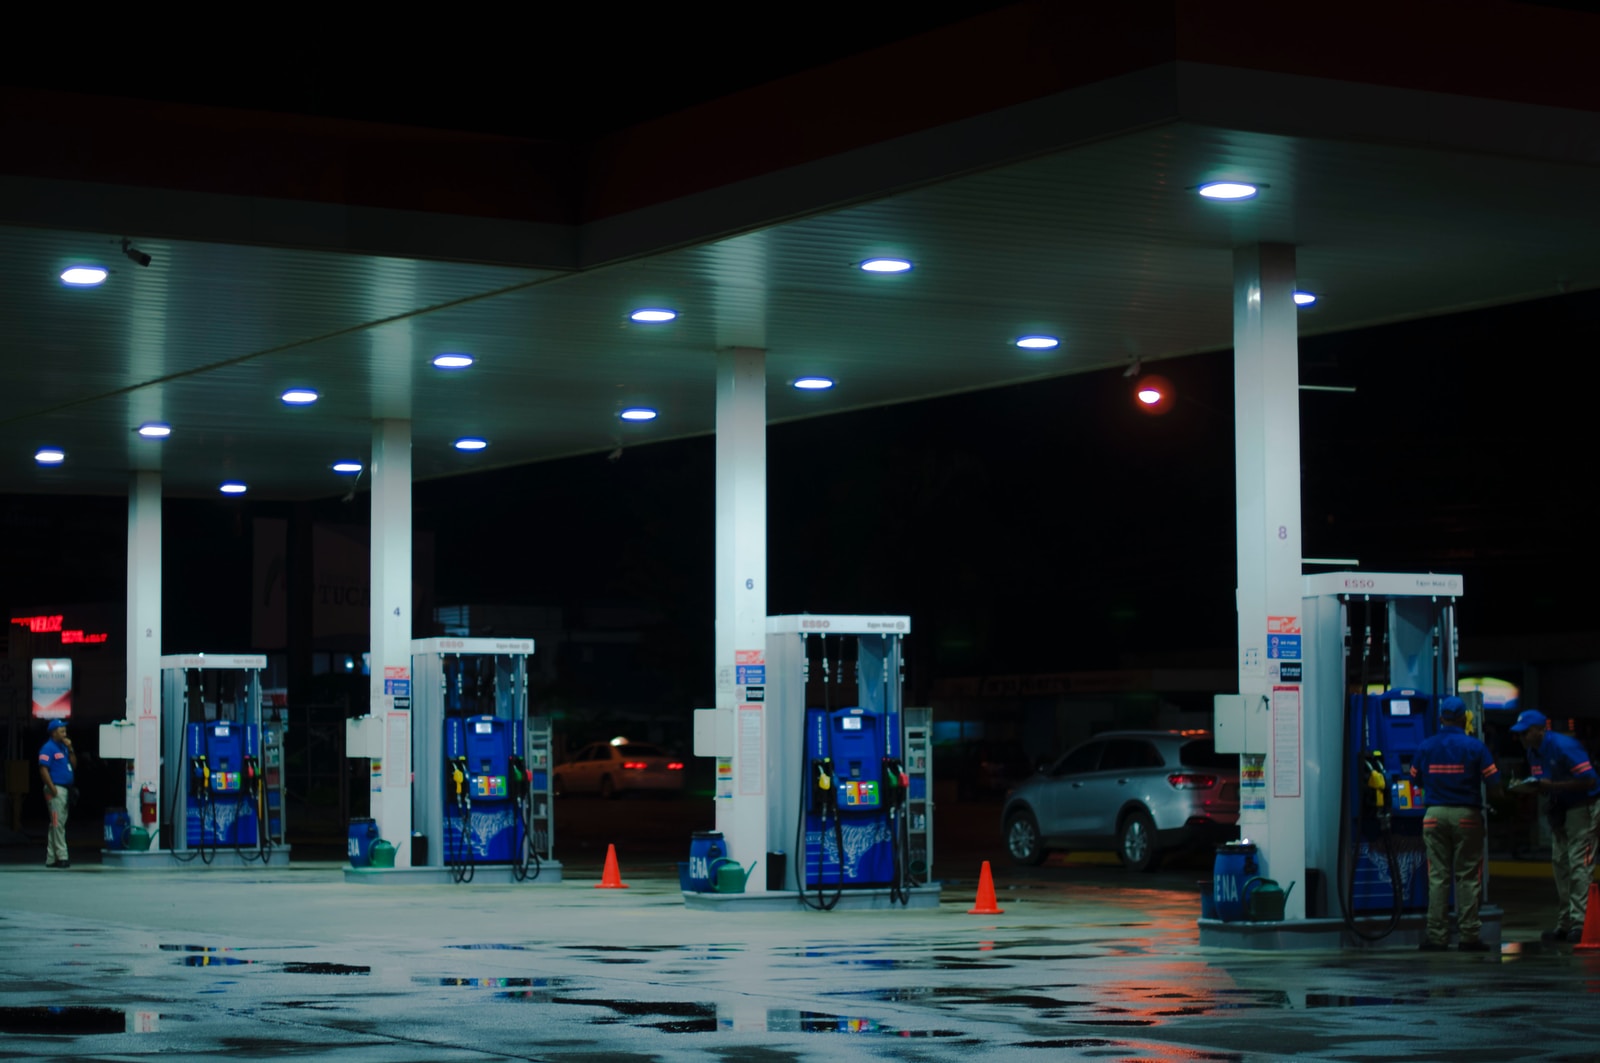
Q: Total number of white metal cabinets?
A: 4